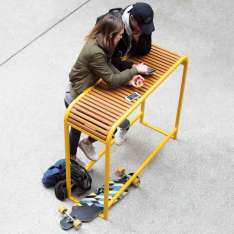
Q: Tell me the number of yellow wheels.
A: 4